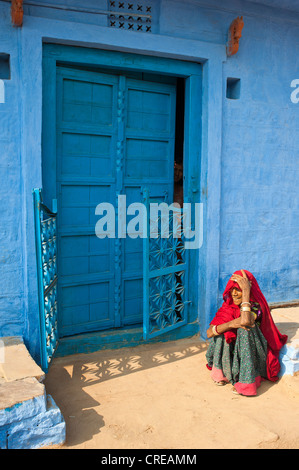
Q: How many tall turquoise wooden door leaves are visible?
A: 2